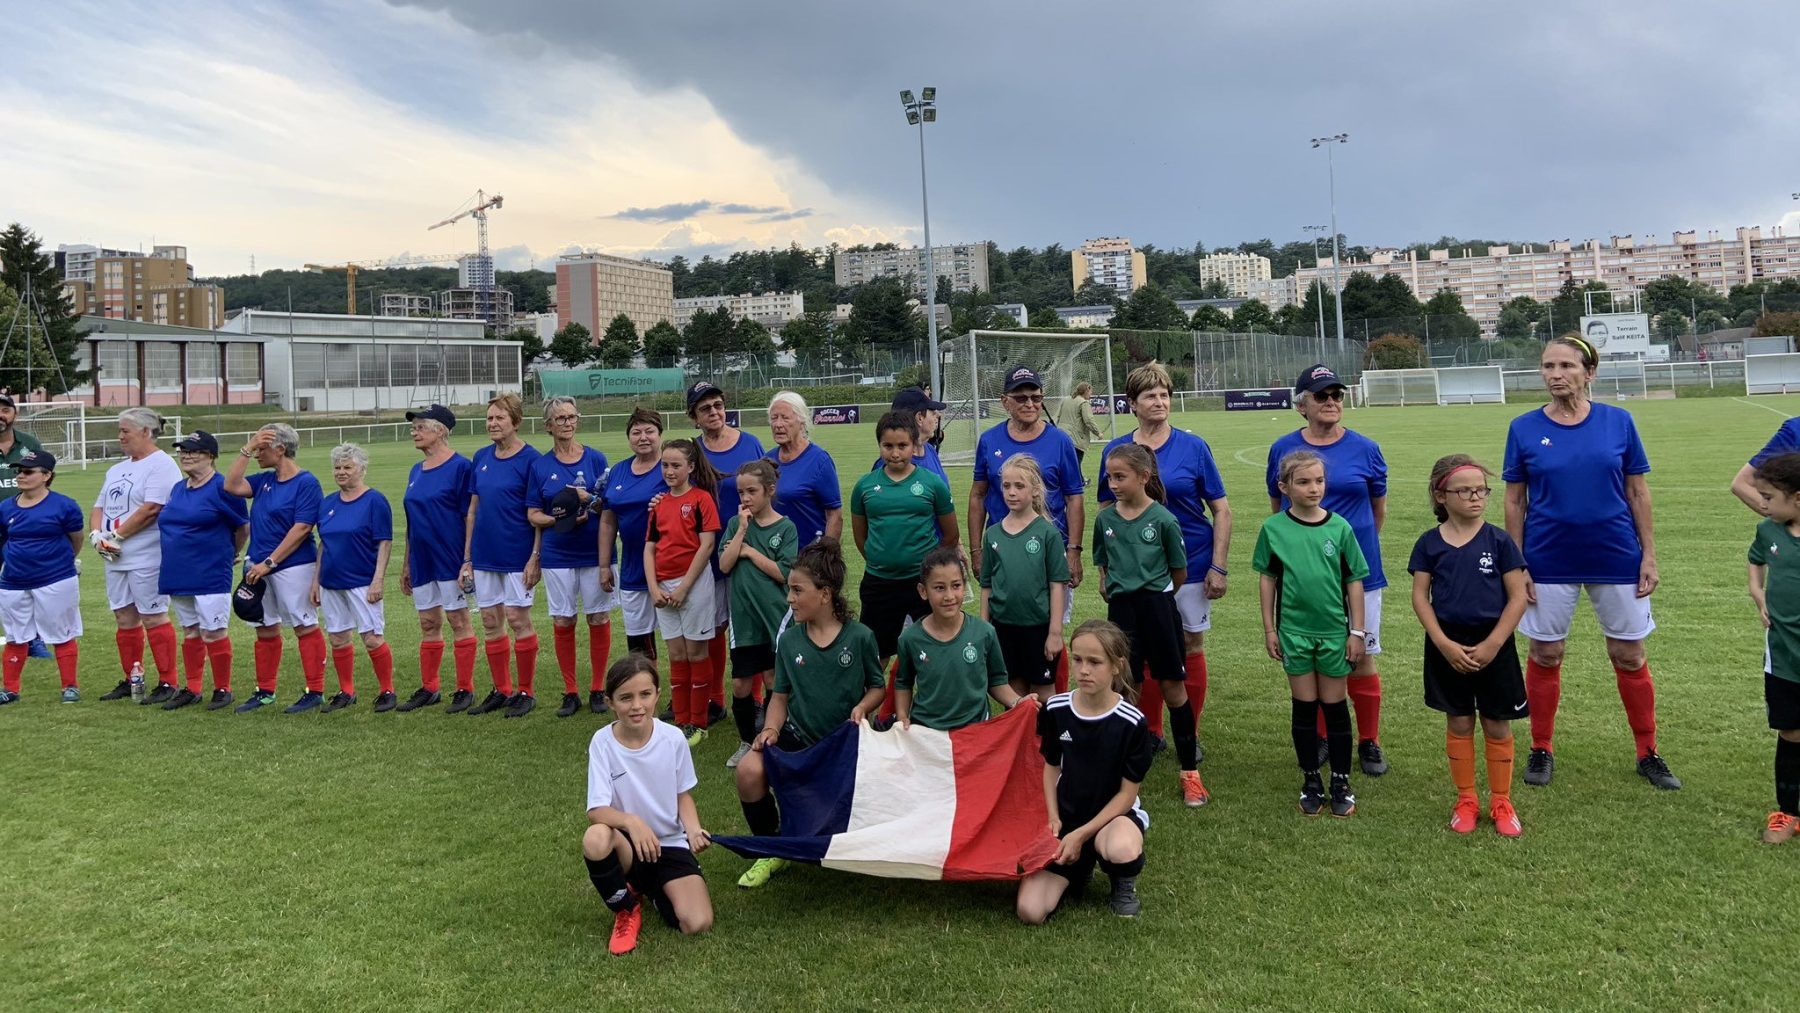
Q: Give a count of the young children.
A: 12